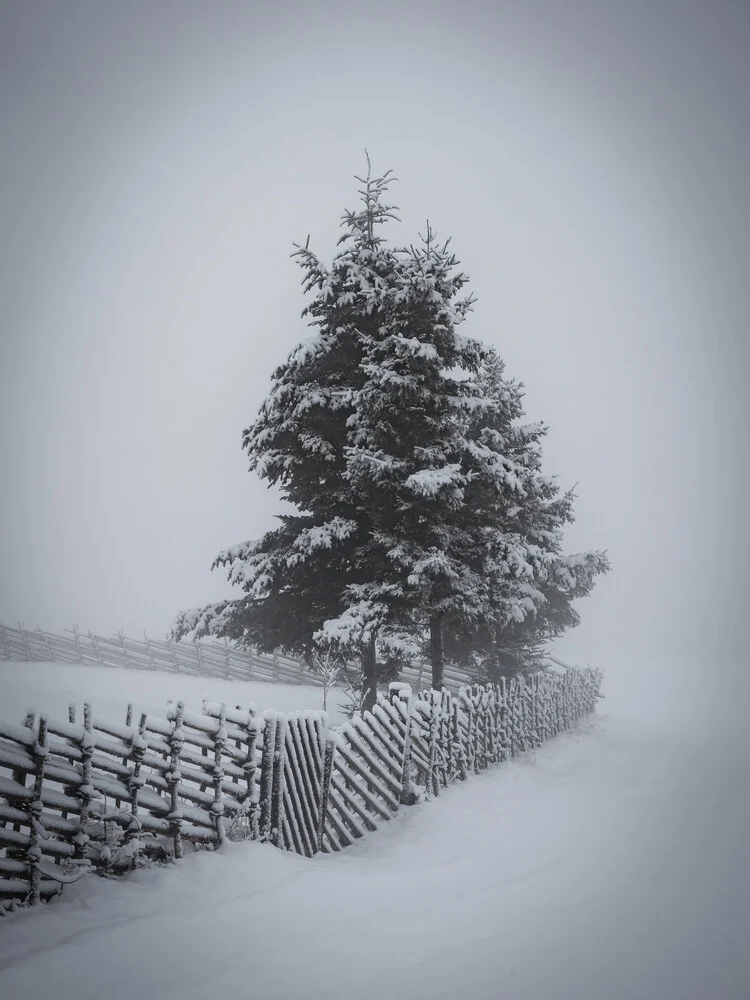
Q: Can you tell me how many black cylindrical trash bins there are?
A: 0